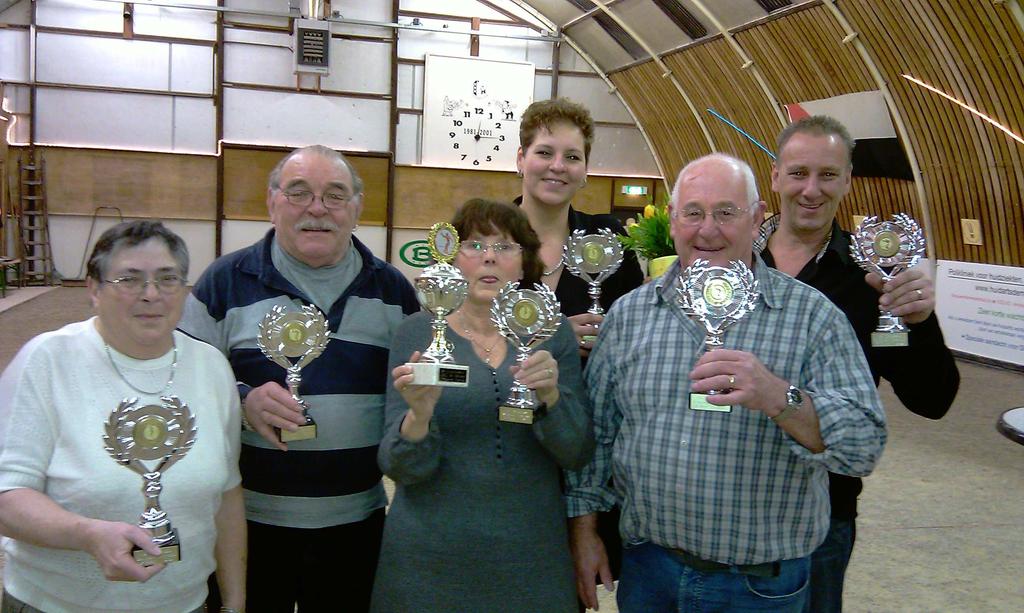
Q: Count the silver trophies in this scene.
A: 7